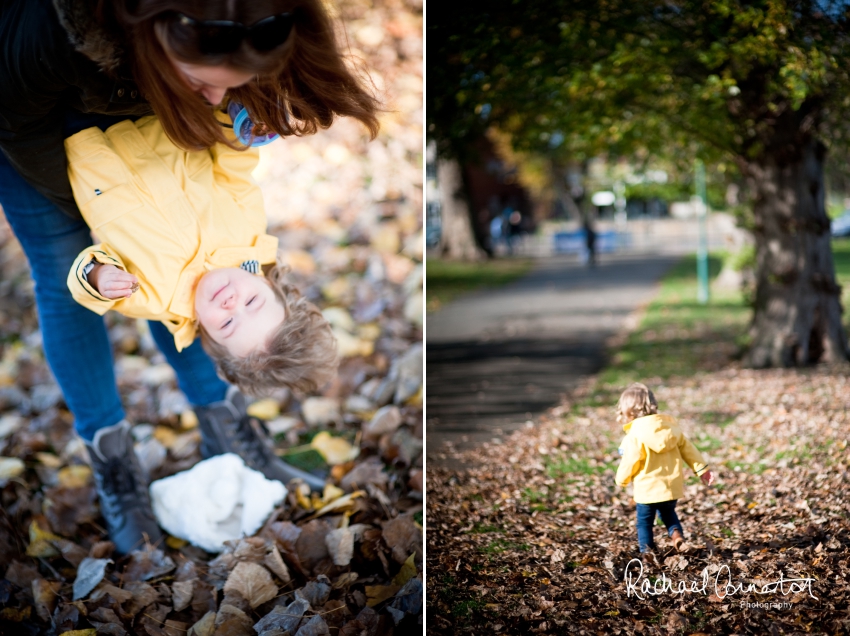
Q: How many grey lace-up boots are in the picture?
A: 2